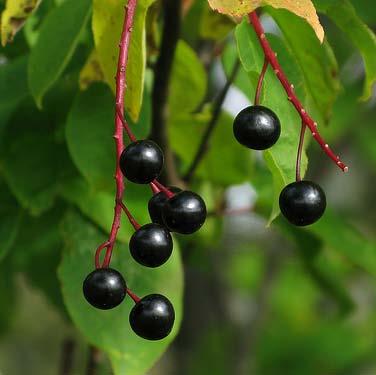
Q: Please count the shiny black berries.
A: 8